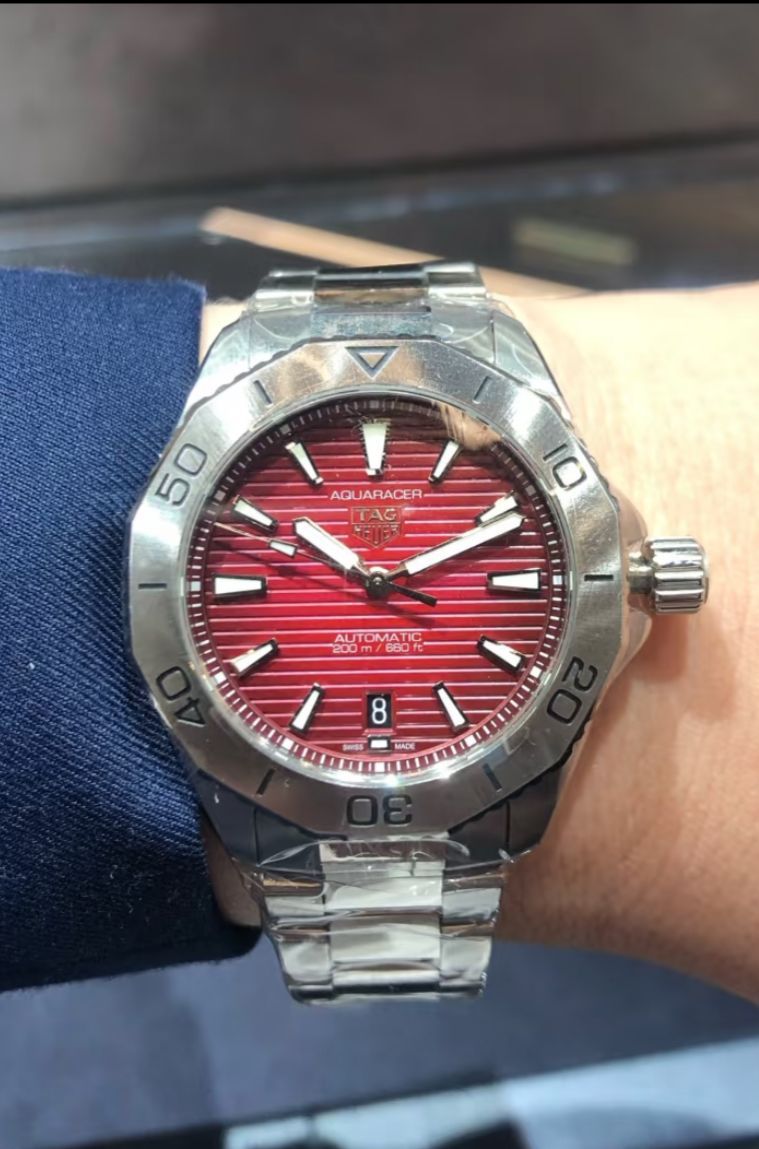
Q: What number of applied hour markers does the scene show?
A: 12